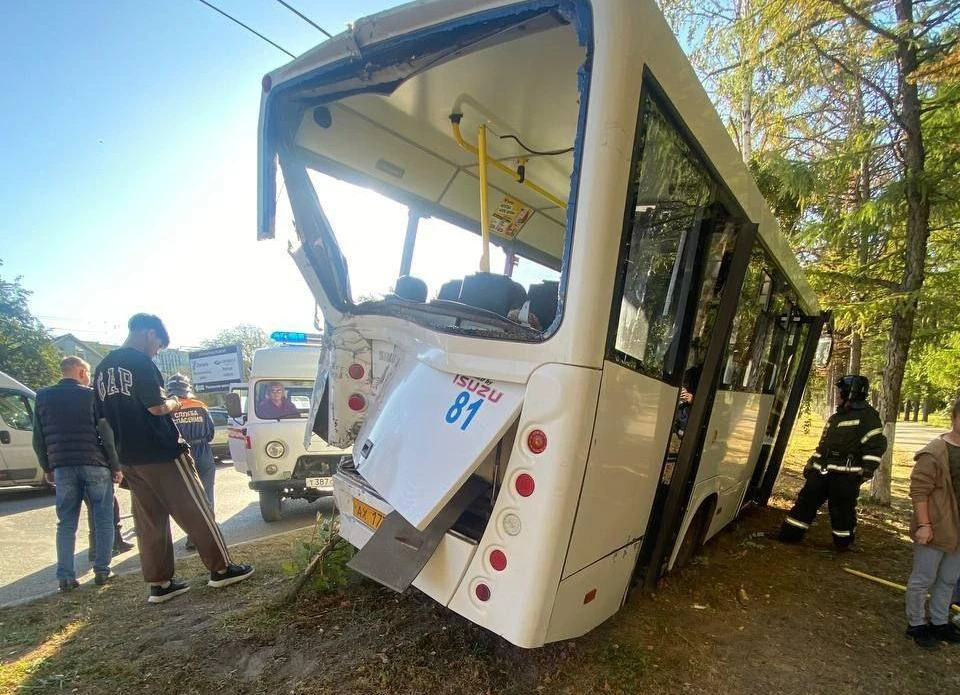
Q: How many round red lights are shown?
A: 6